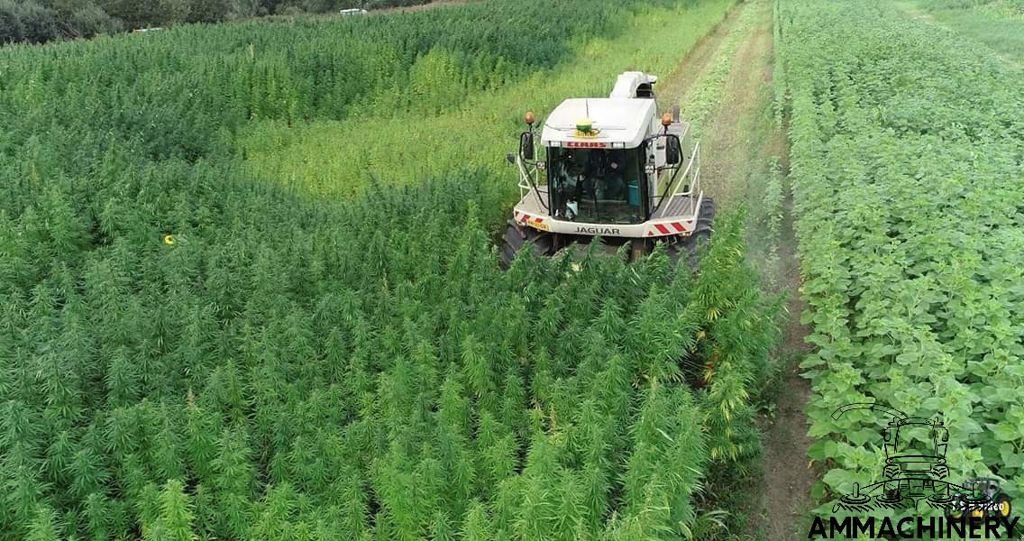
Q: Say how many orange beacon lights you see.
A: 2